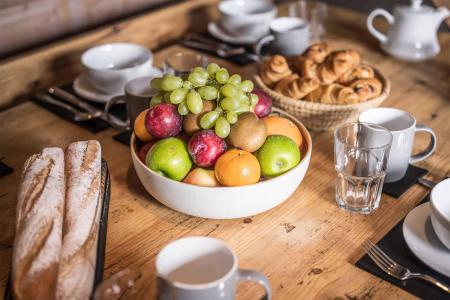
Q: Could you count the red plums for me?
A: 3